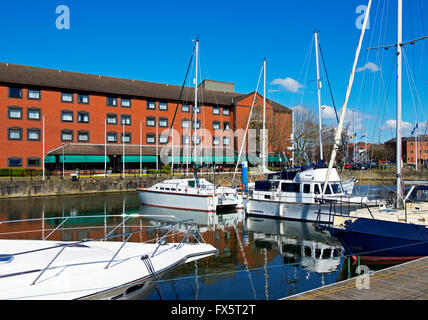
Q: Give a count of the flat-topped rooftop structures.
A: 1